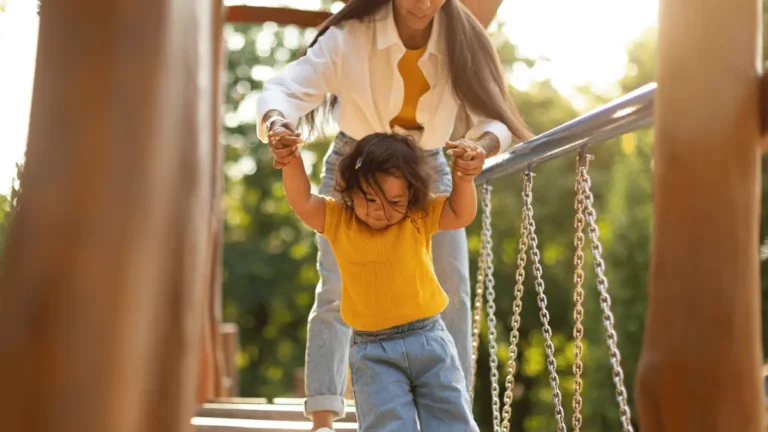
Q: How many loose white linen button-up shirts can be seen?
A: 1